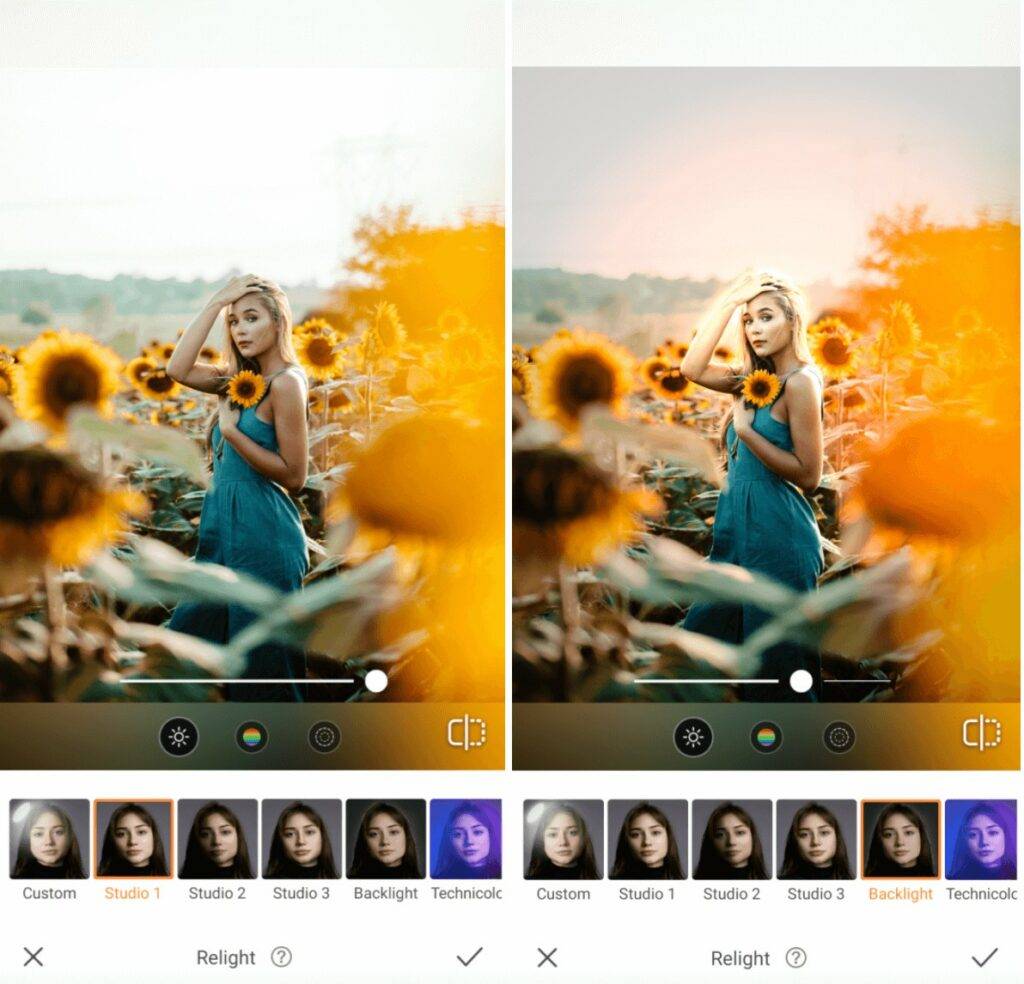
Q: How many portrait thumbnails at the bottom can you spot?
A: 12